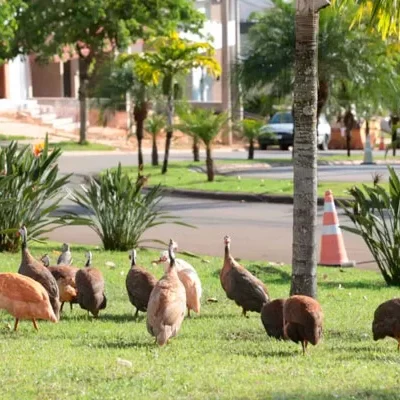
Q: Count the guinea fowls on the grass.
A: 12